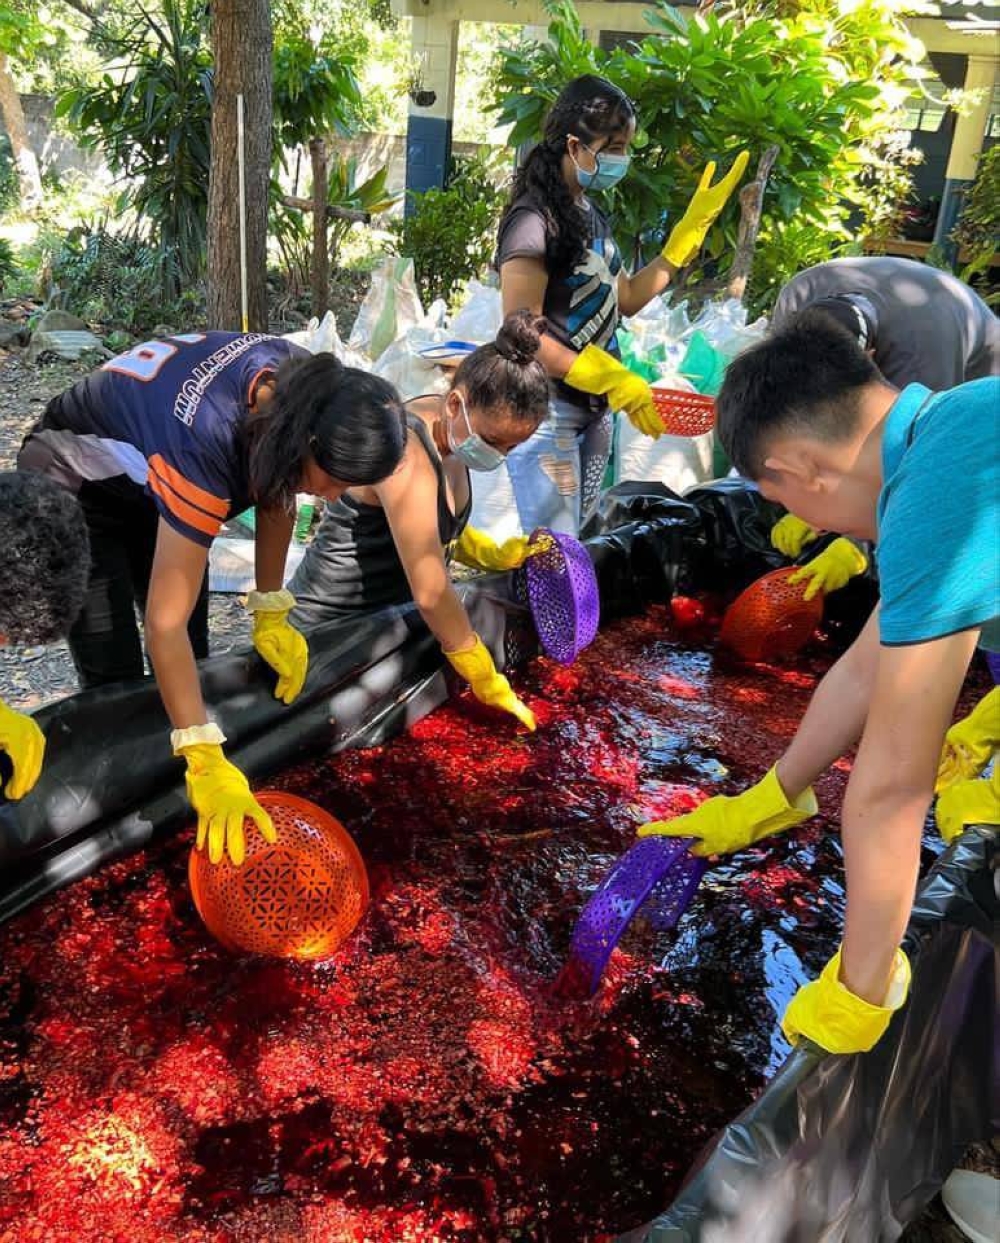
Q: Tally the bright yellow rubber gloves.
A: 13